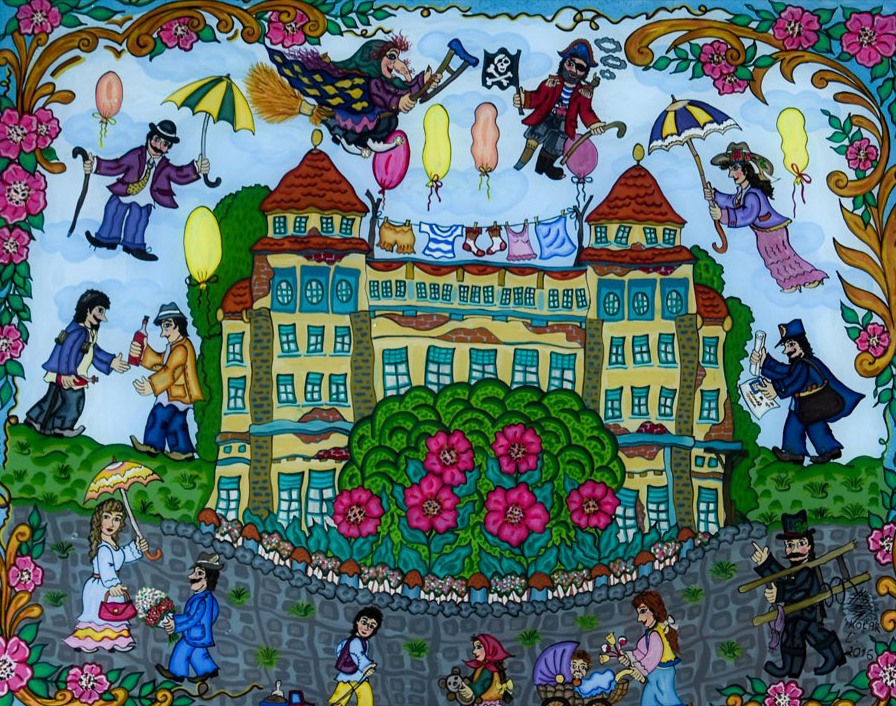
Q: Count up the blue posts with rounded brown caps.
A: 10